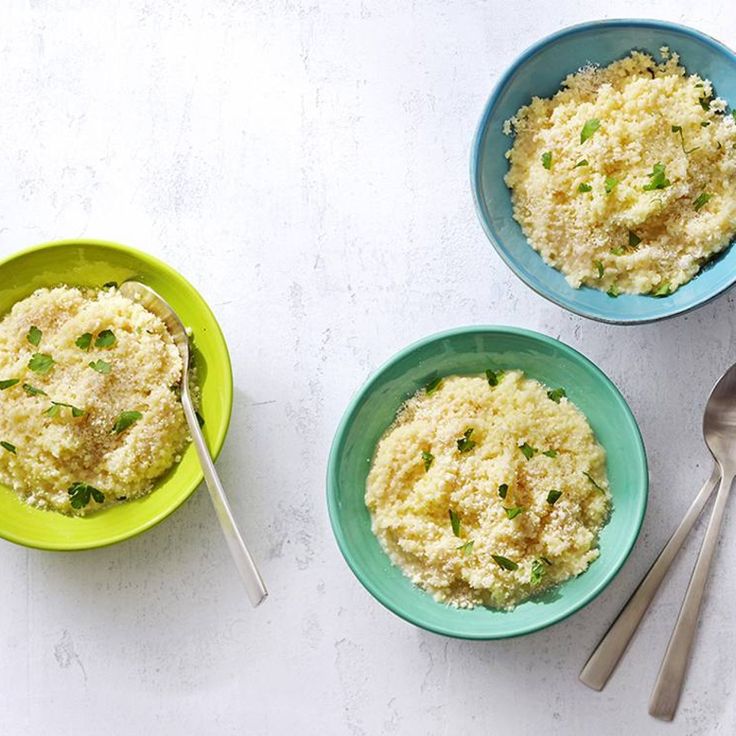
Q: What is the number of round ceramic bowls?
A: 3